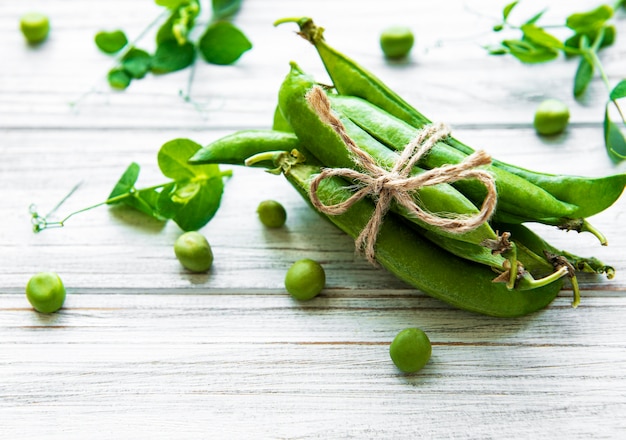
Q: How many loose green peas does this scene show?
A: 8